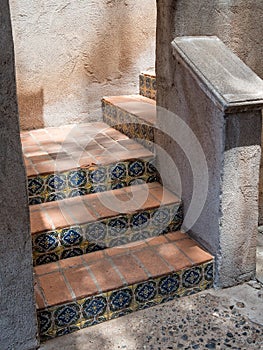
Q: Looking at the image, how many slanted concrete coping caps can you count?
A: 1